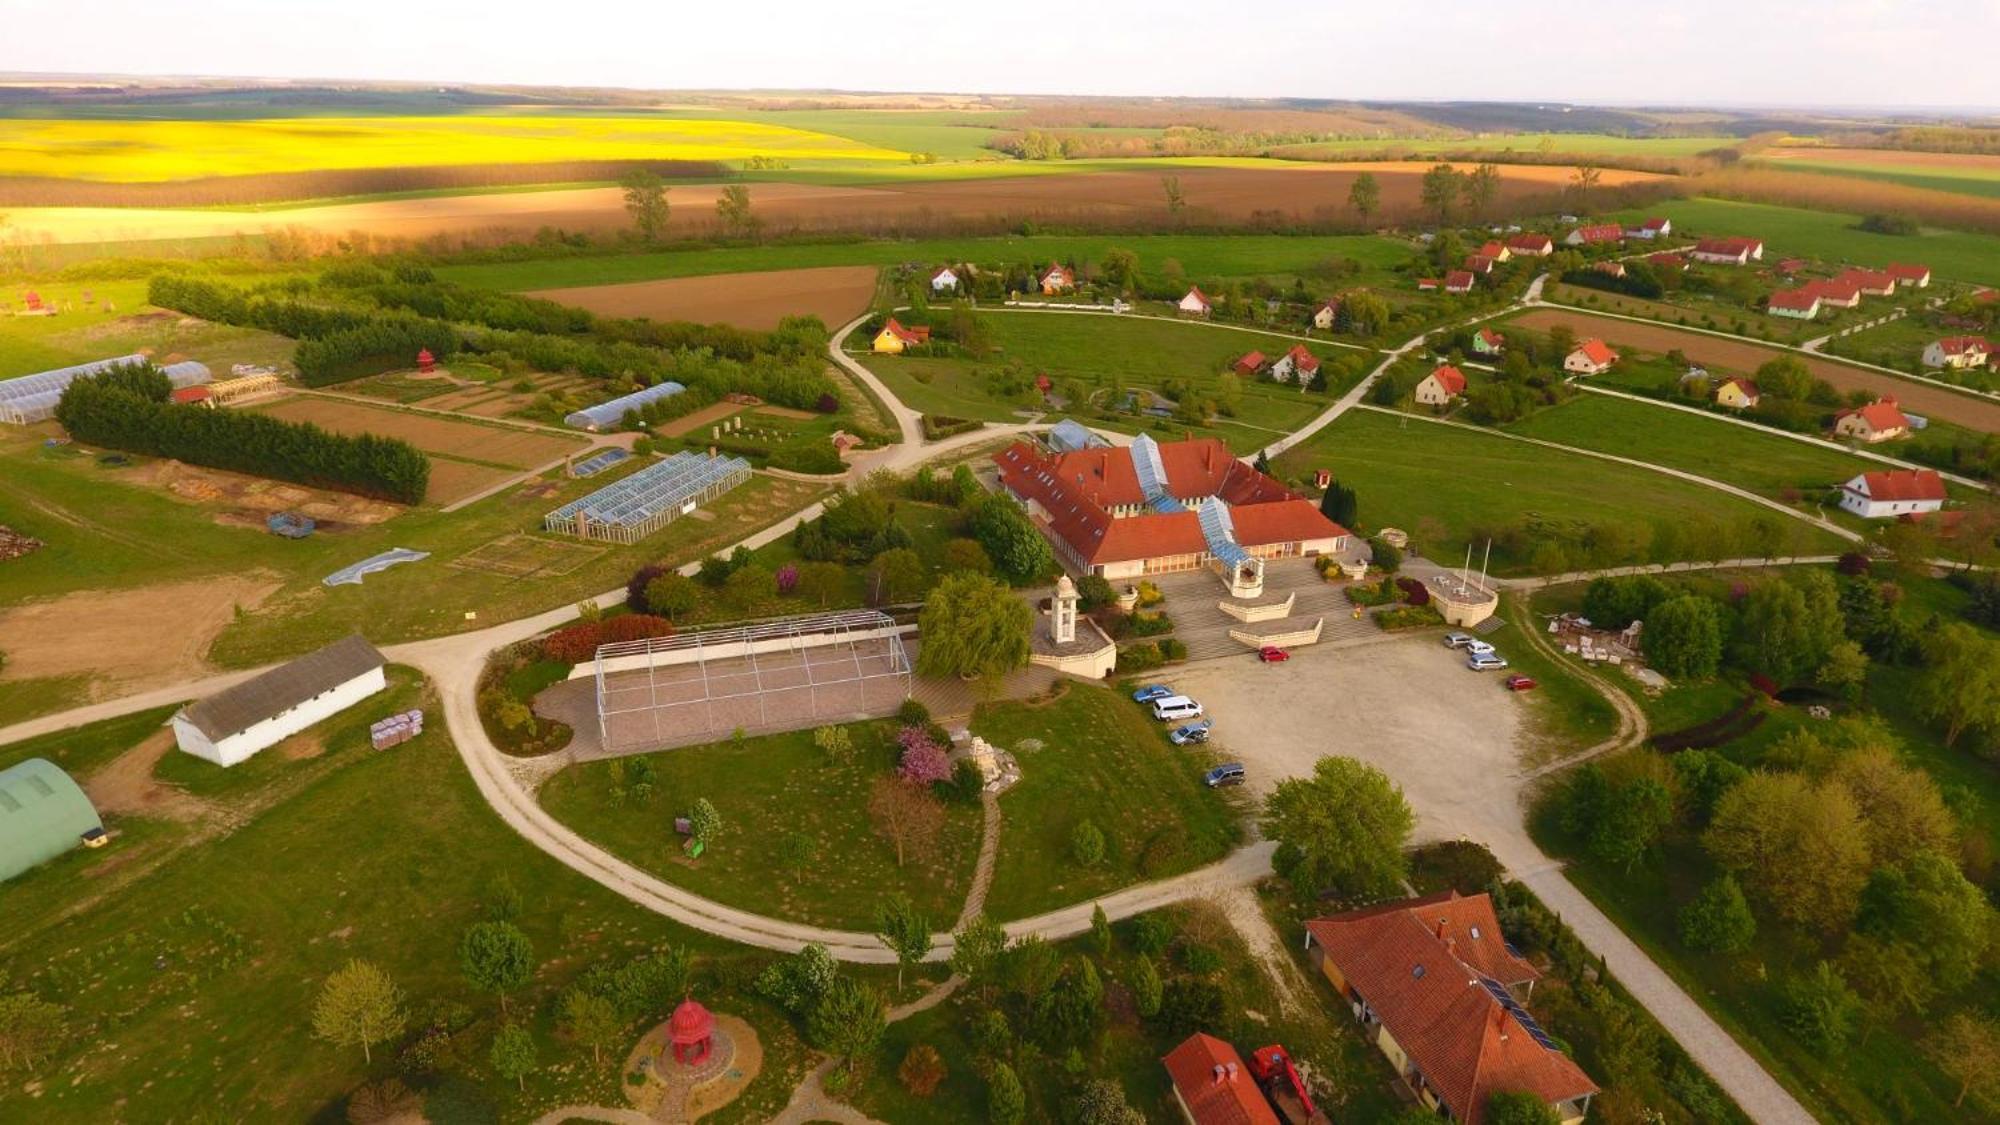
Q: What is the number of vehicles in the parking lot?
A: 9